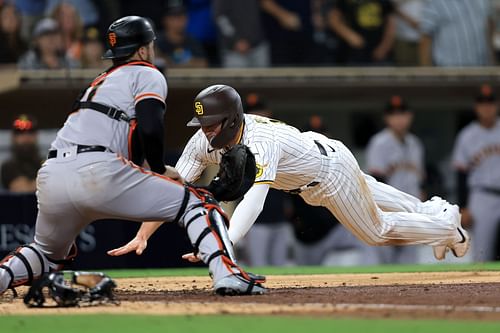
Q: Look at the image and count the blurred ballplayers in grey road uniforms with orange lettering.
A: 2